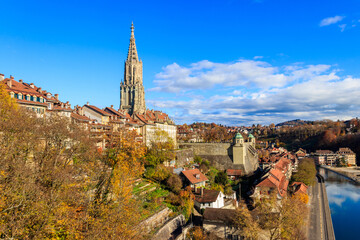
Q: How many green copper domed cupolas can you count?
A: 2